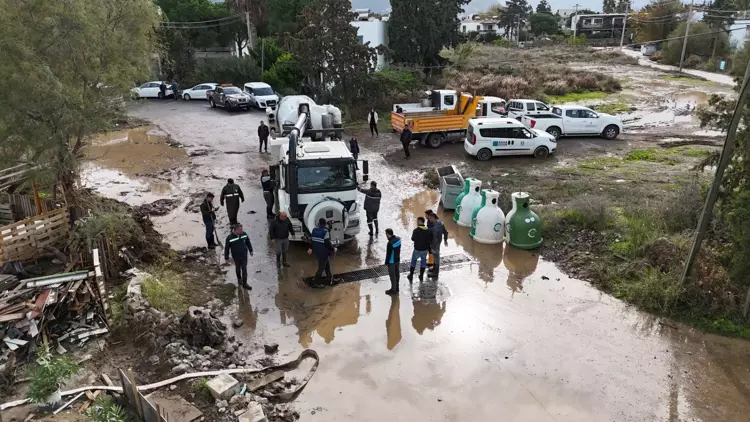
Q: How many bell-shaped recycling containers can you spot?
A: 3